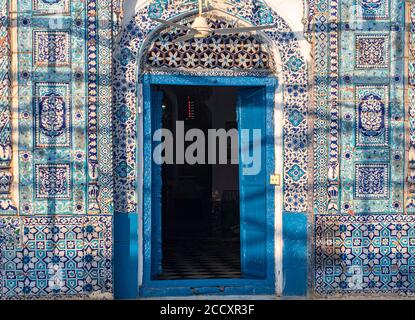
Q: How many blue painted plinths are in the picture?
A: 2